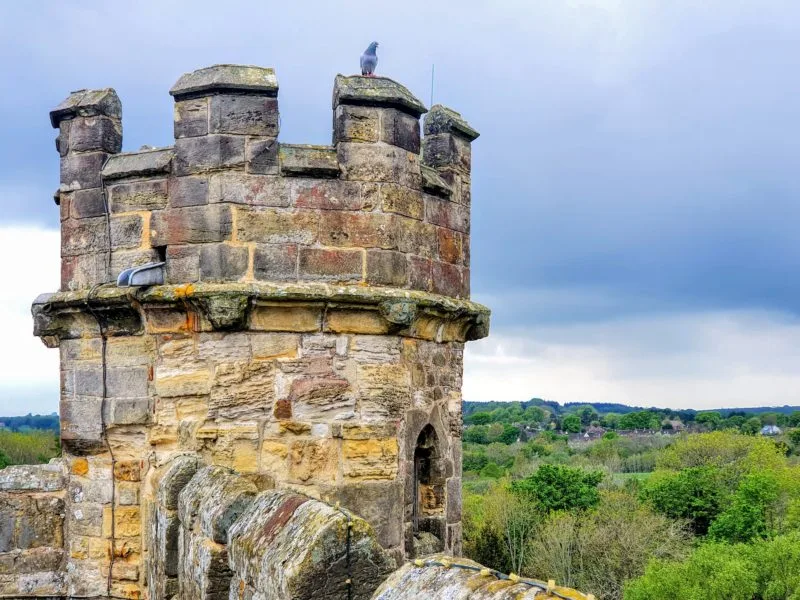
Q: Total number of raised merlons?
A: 4